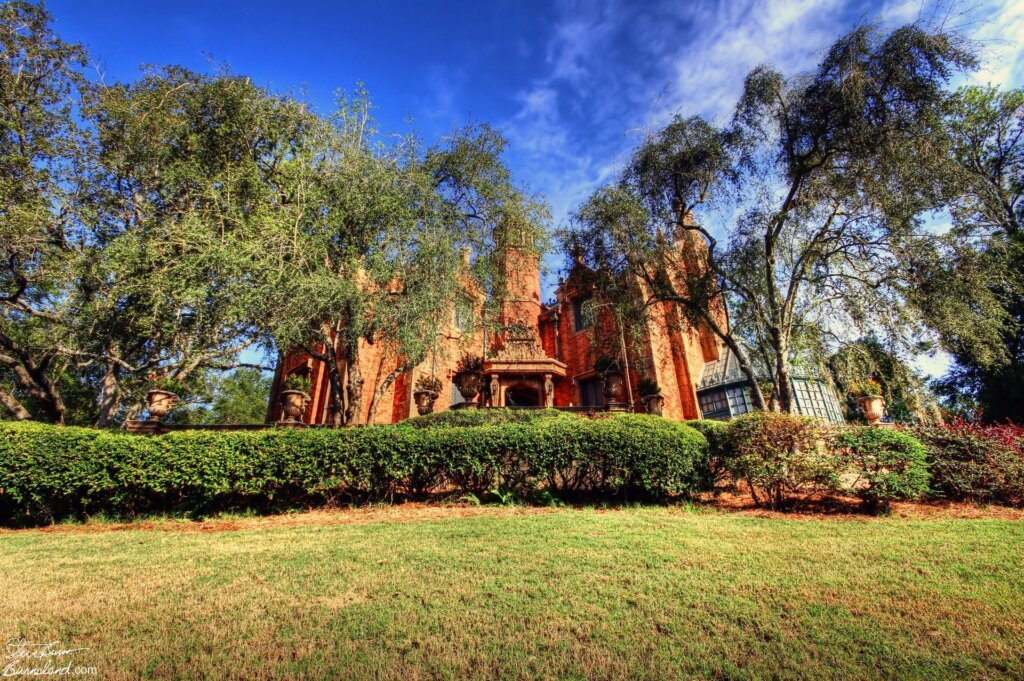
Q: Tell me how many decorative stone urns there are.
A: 7